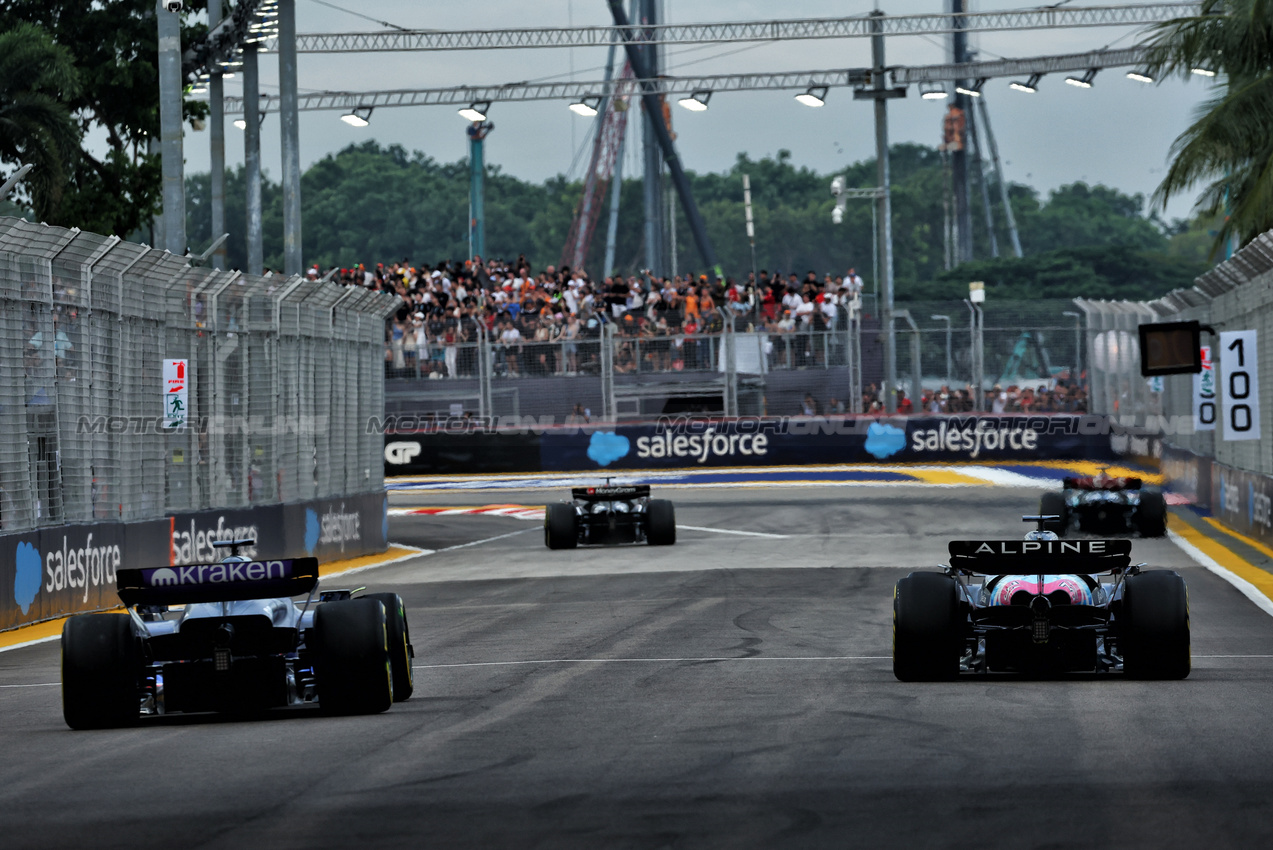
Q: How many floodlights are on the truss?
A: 12